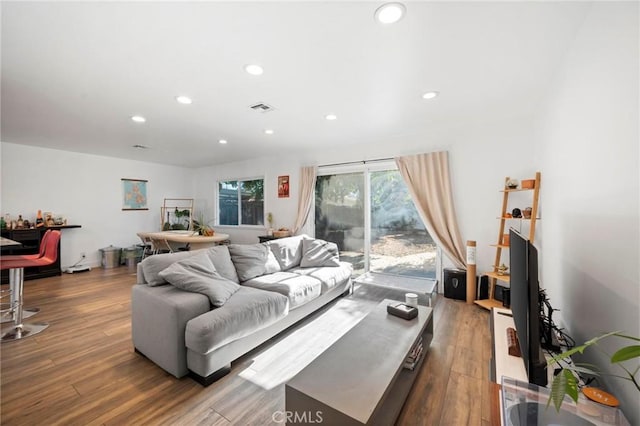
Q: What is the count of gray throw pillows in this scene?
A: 2